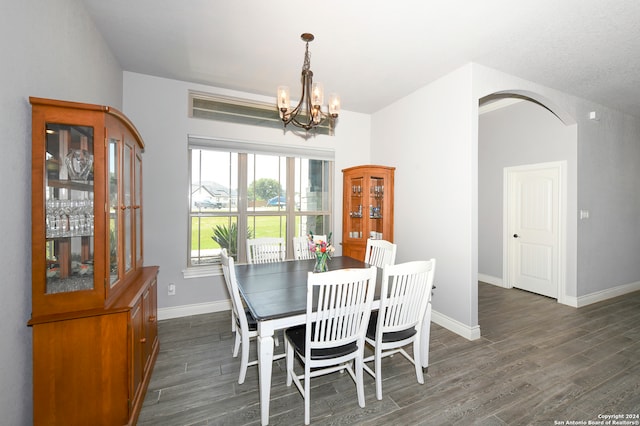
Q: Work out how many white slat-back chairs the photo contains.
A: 6